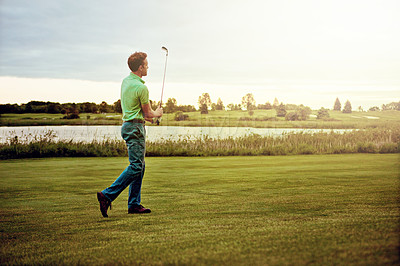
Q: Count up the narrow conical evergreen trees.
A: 2